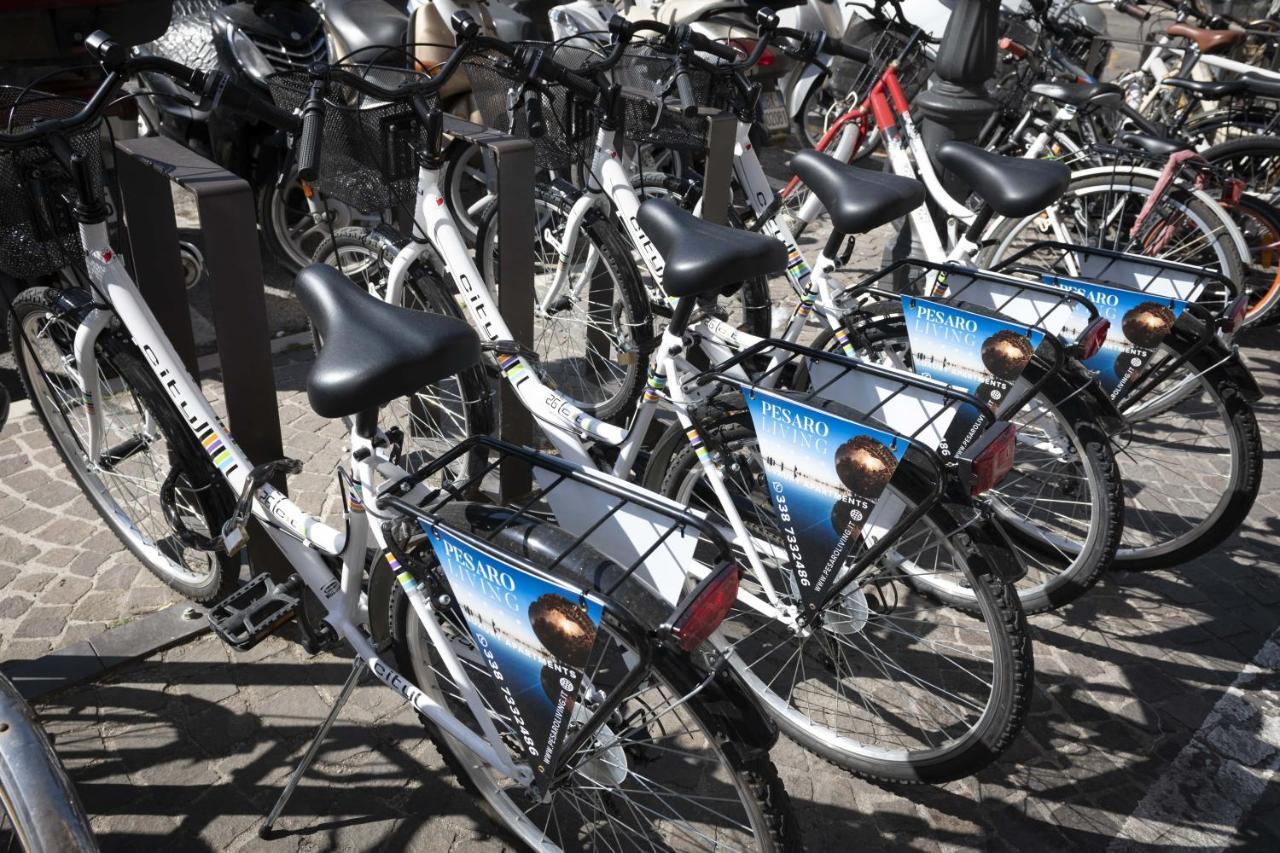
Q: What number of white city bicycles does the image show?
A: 4